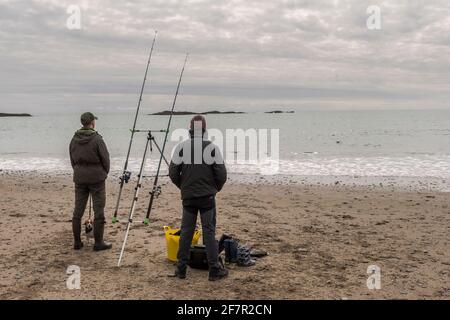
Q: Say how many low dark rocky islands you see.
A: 3